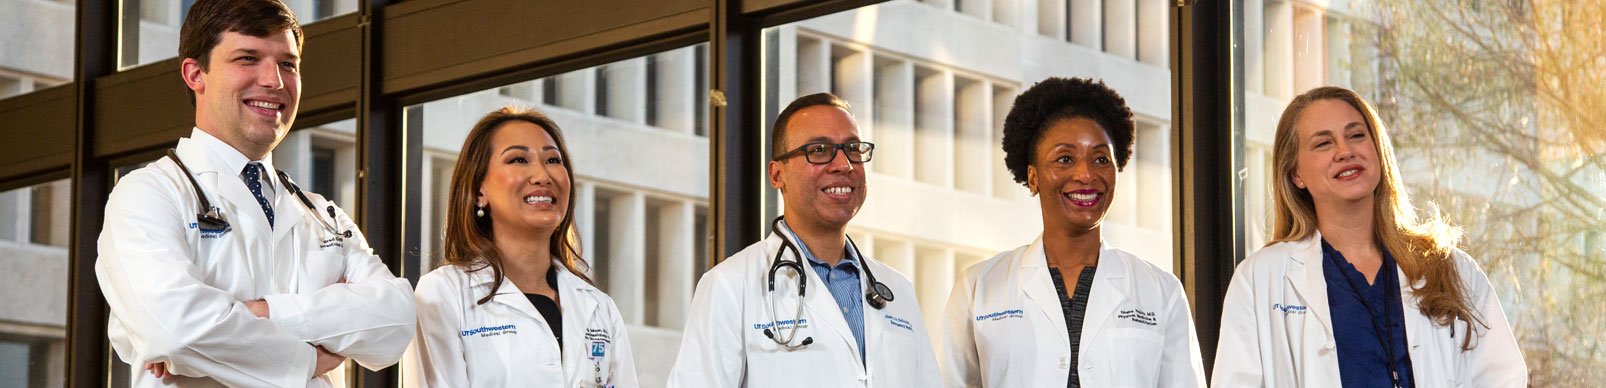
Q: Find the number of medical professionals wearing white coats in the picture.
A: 5